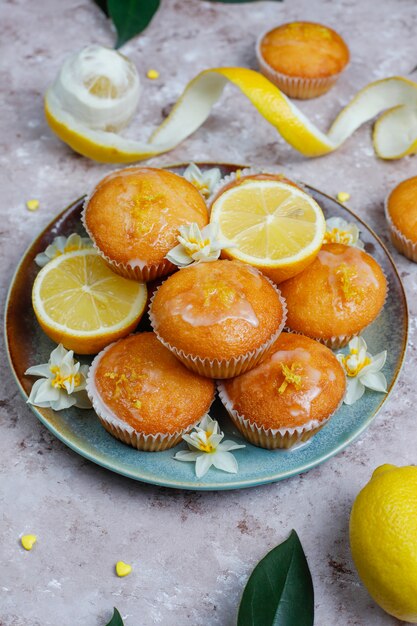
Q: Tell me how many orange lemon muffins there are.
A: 8